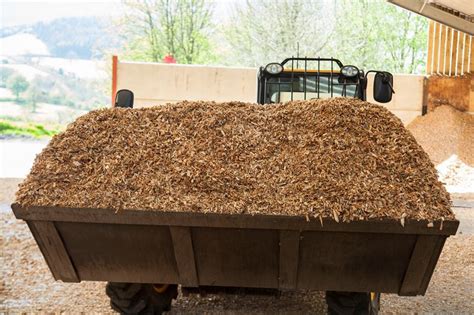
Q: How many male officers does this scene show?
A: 0